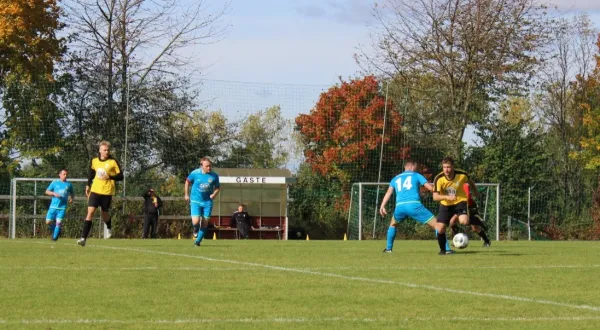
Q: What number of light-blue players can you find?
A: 3